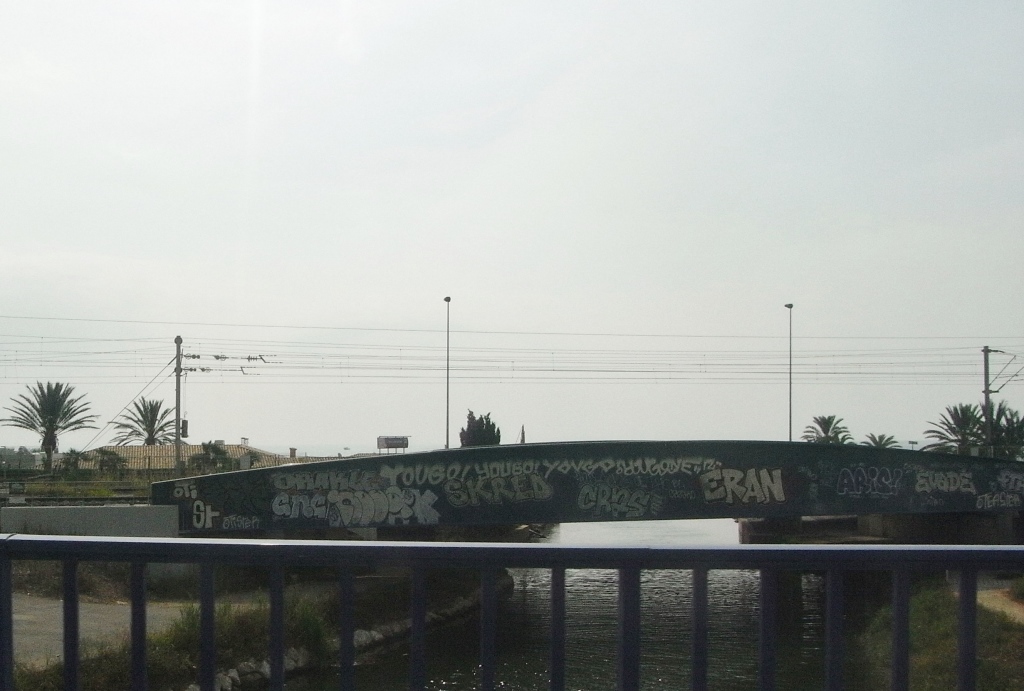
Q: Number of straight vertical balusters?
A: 15